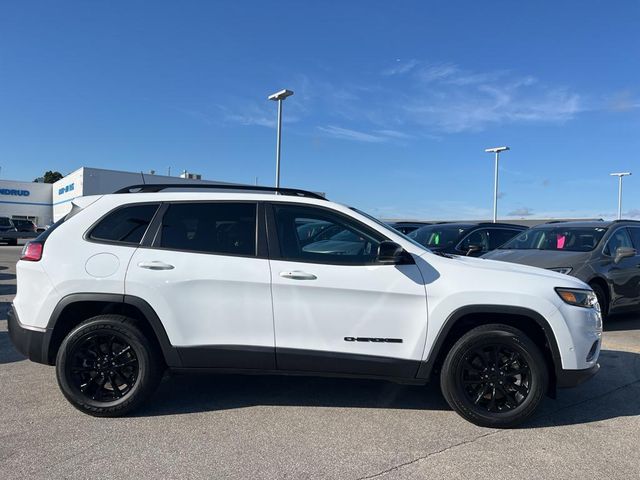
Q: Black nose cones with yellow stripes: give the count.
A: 0